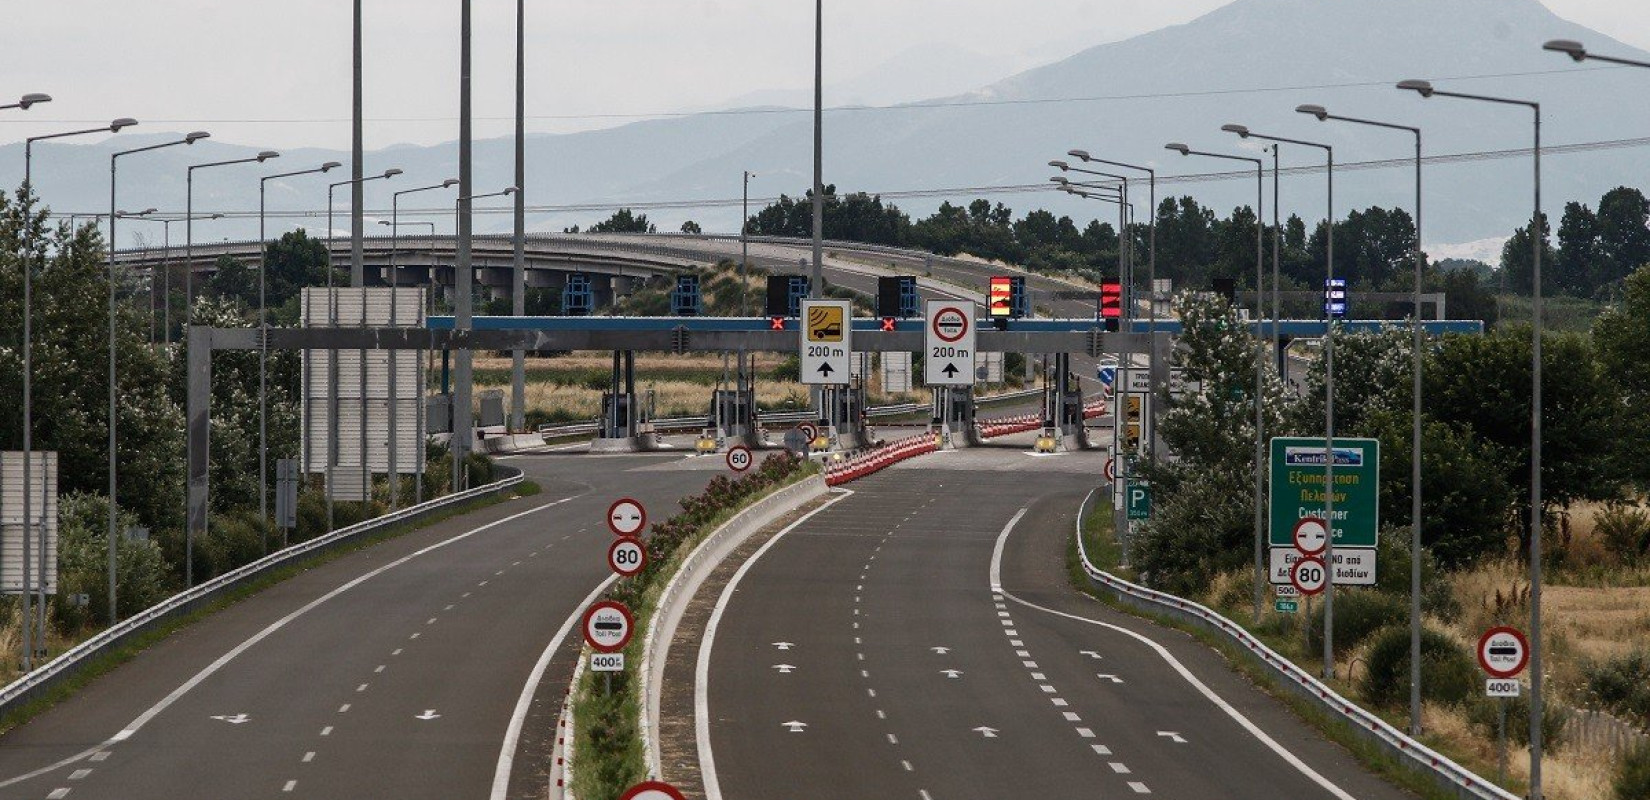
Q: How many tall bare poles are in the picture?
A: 4